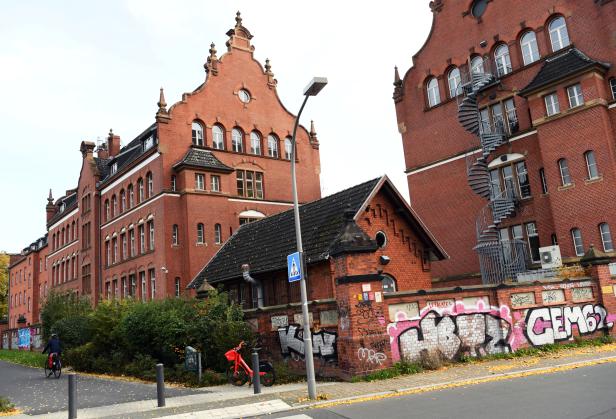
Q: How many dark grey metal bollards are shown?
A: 3